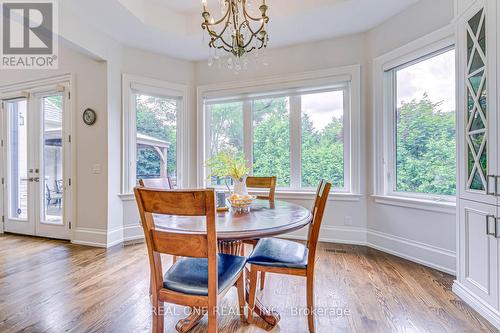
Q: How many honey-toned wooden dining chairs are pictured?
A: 4